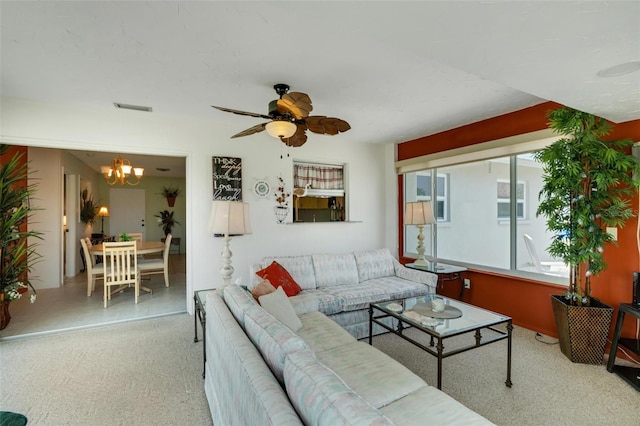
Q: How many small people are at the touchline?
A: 0